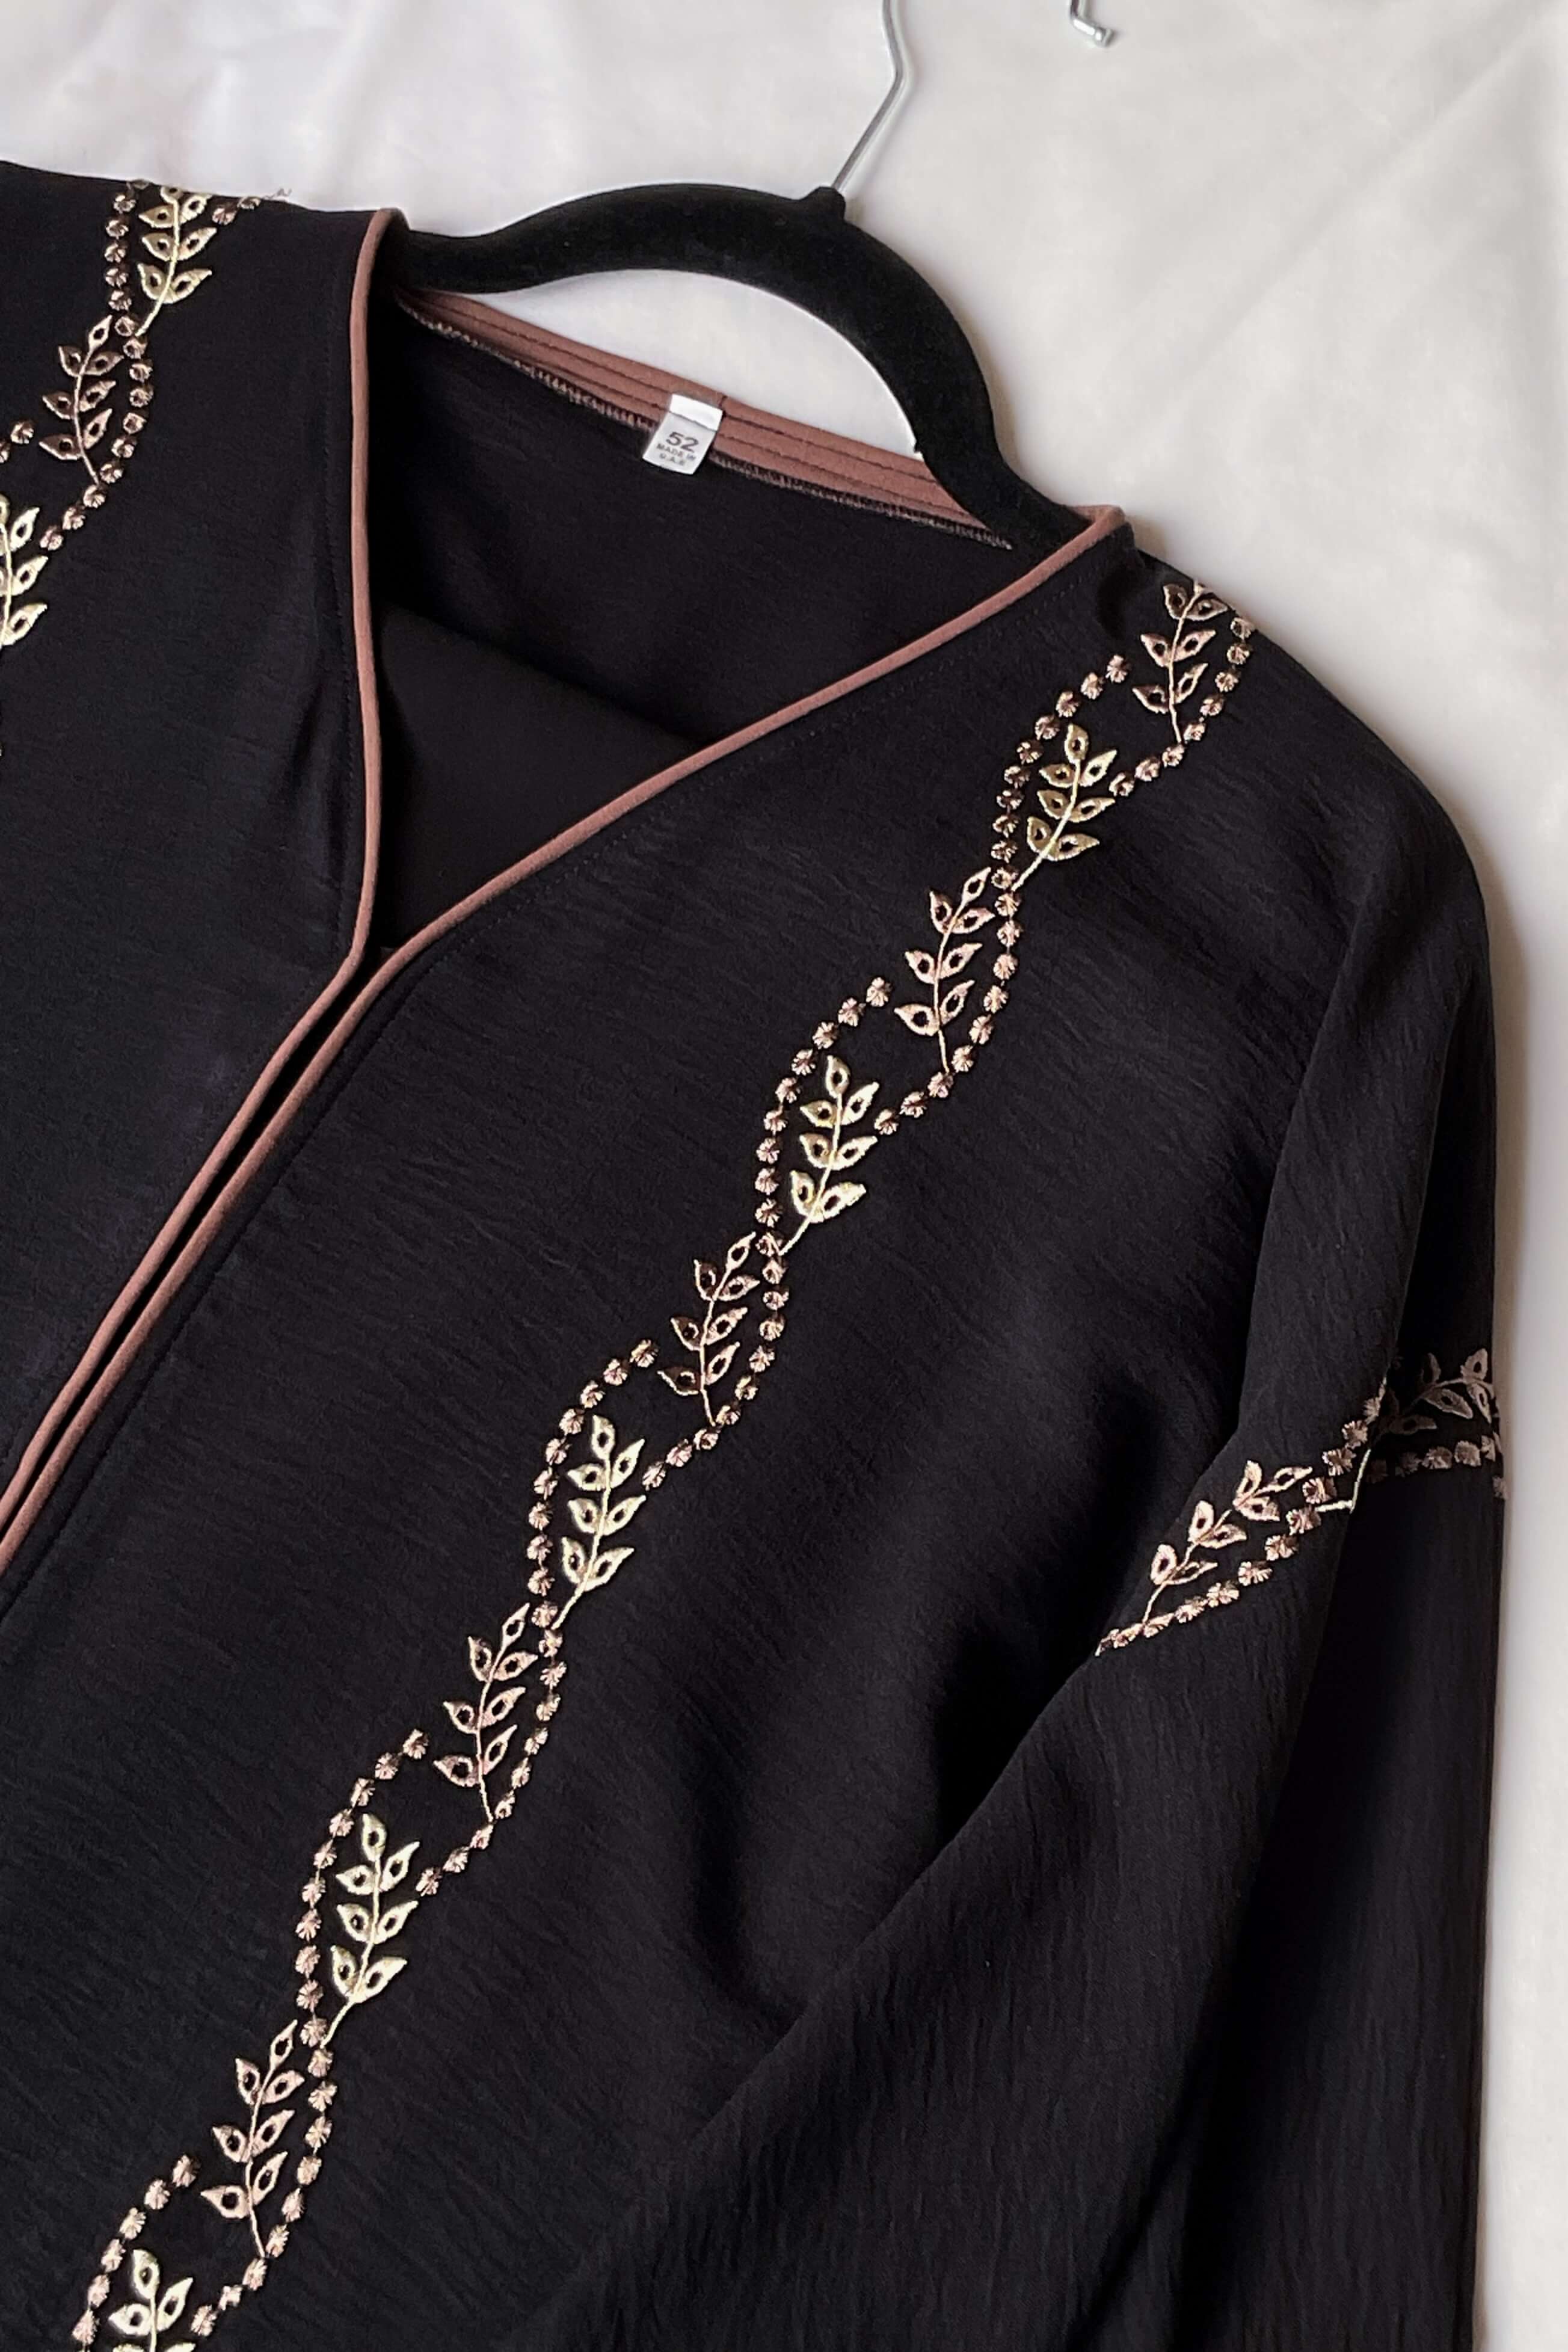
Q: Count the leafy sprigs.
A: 15